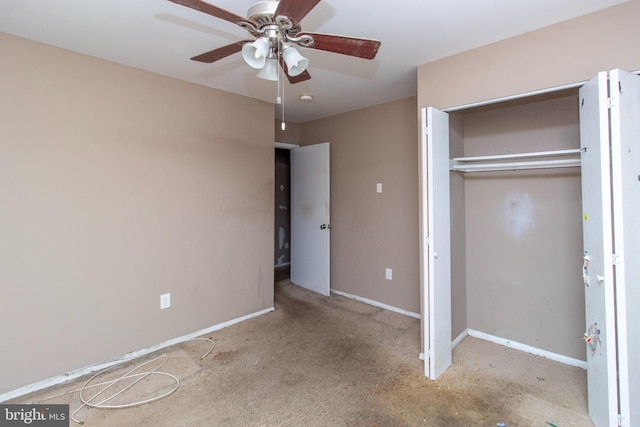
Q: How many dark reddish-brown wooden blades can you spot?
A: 5